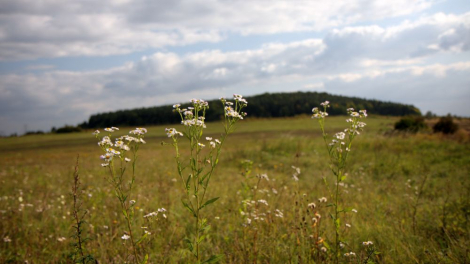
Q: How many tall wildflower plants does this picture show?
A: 3